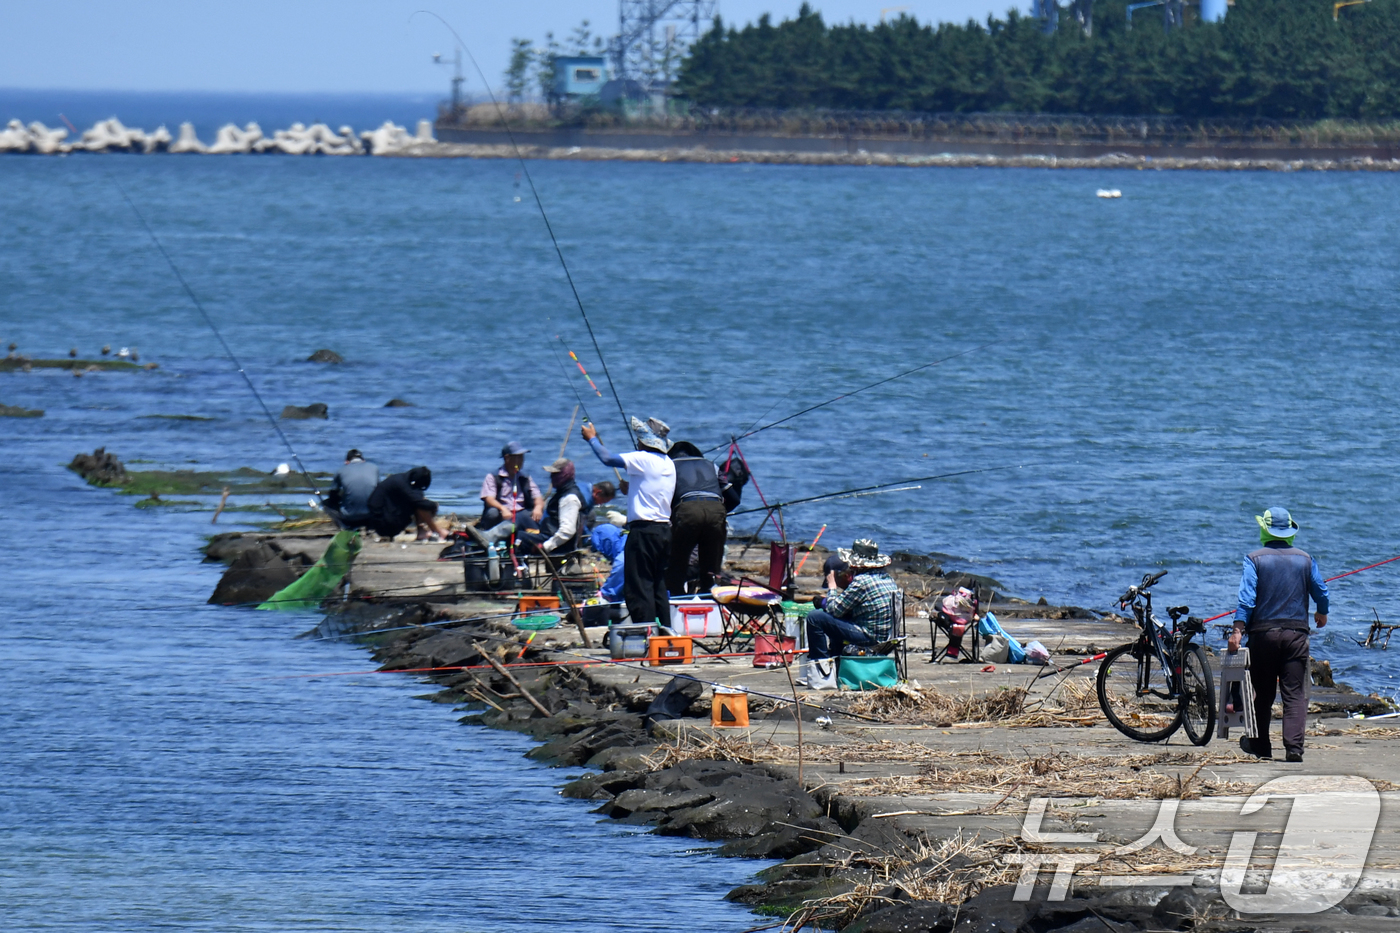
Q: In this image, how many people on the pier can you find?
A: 11